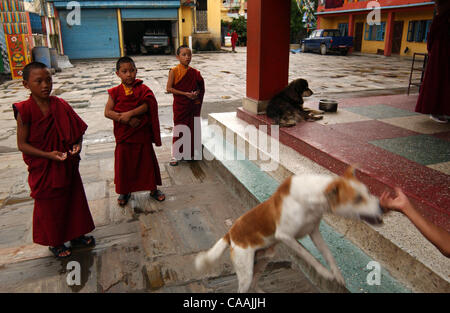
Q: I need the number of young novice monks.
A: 3